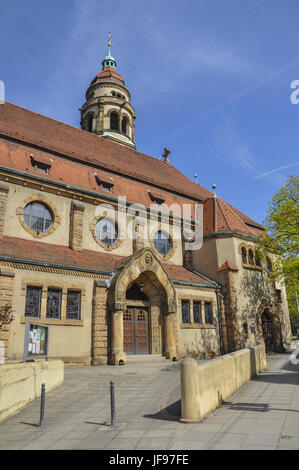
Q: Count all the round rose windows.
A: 3